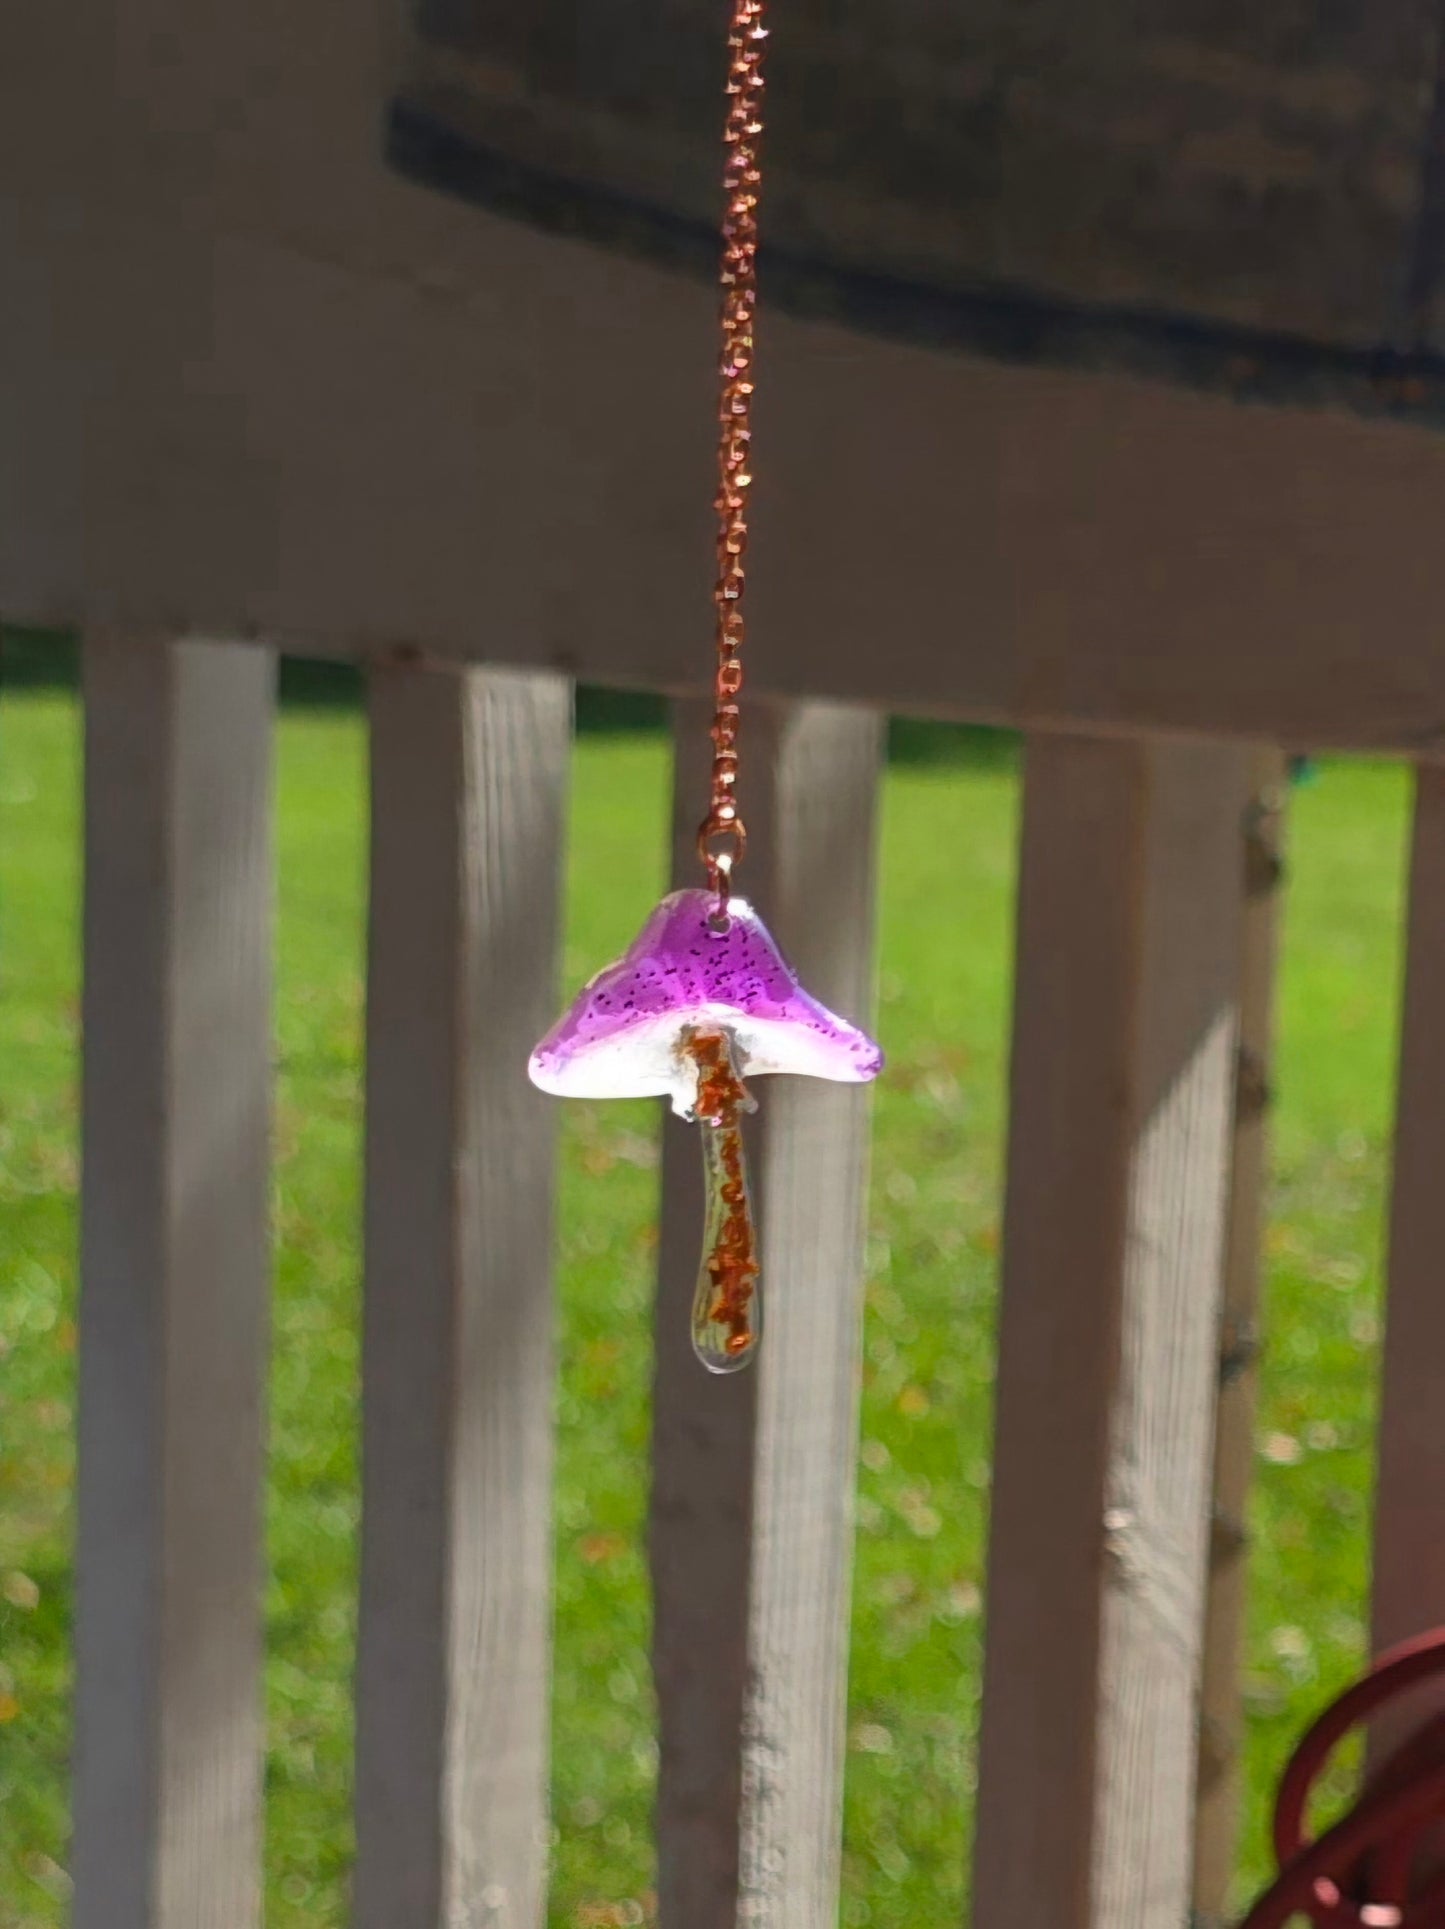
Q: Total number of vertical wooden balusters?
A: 5